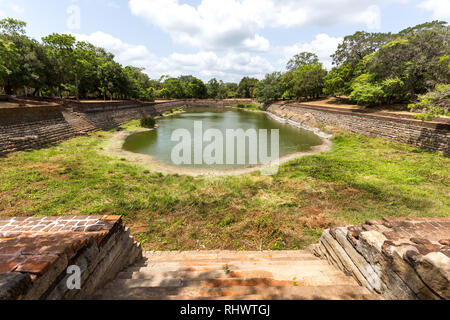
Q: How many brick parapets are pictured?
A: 2